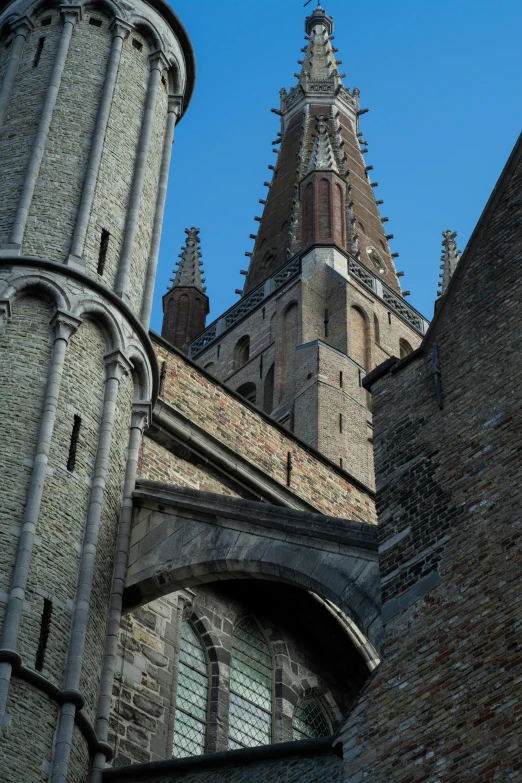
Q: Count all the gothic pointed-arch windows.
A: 3